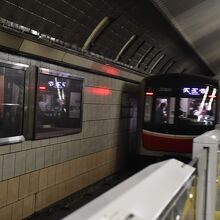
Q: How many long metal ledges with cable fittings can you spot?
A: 1